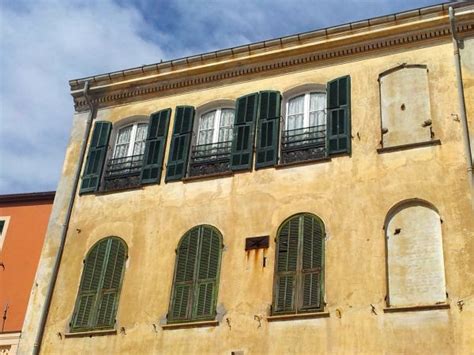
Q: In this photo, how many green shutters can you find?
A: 12